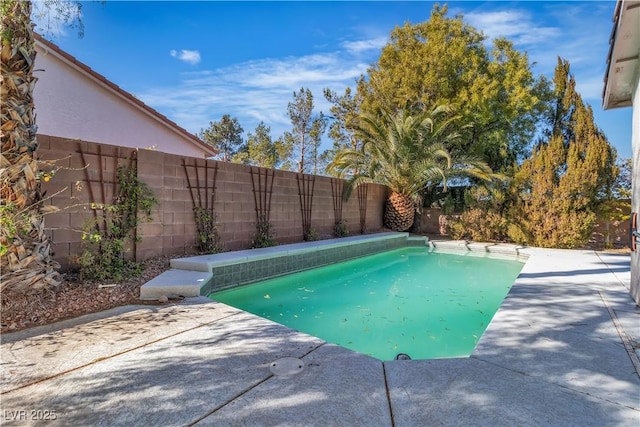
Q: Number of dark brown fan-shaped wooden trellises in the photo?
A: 6